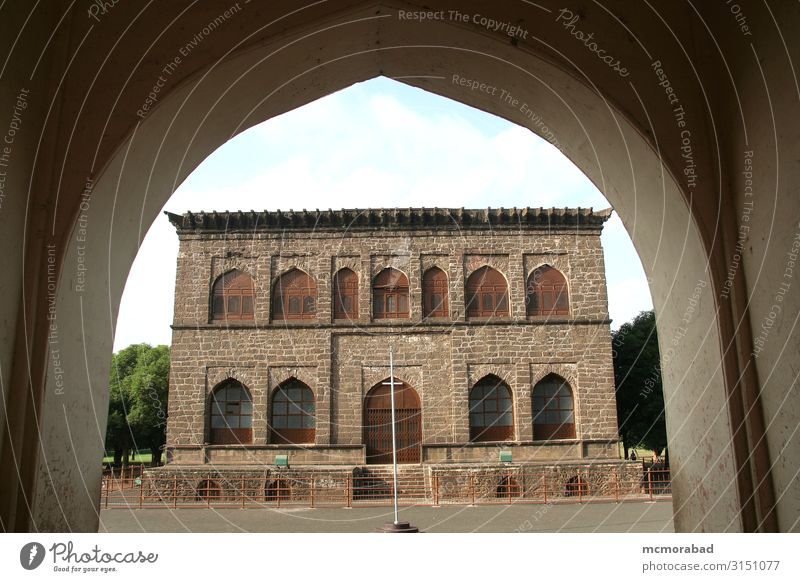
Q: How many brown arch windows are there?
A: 11